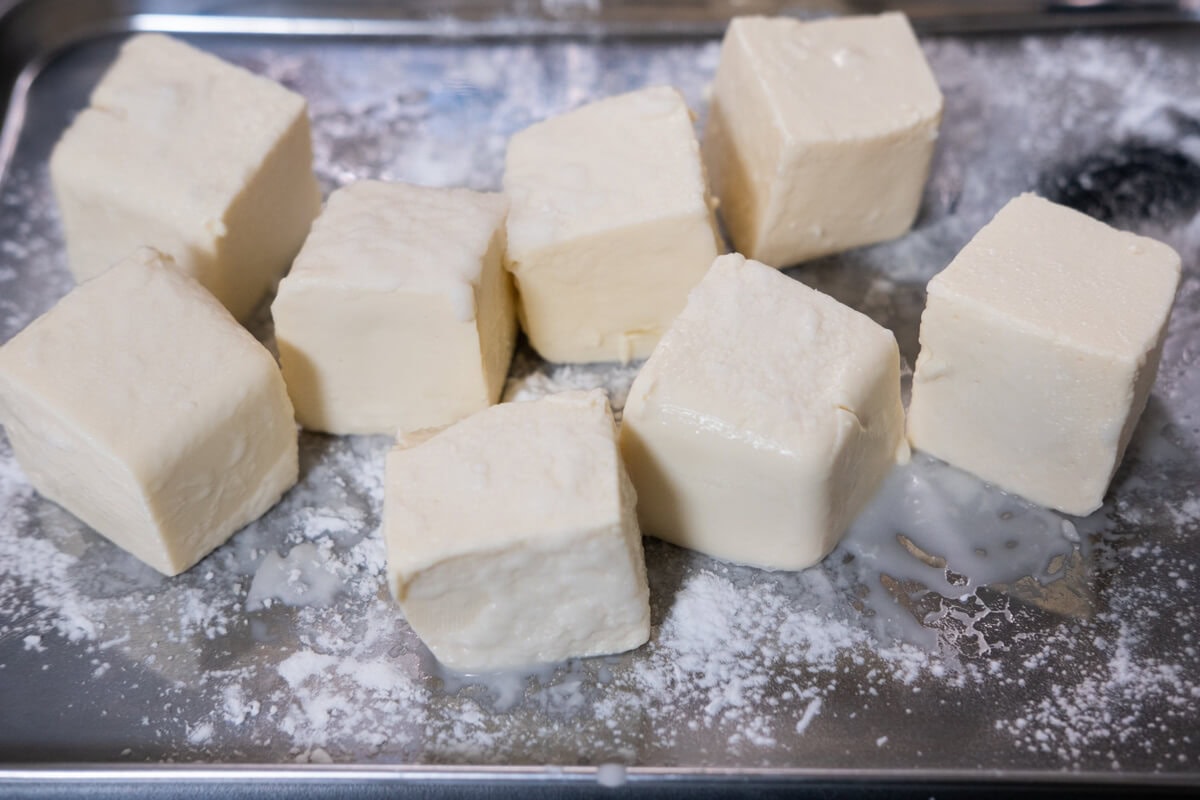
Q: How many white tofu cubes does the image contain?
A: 8